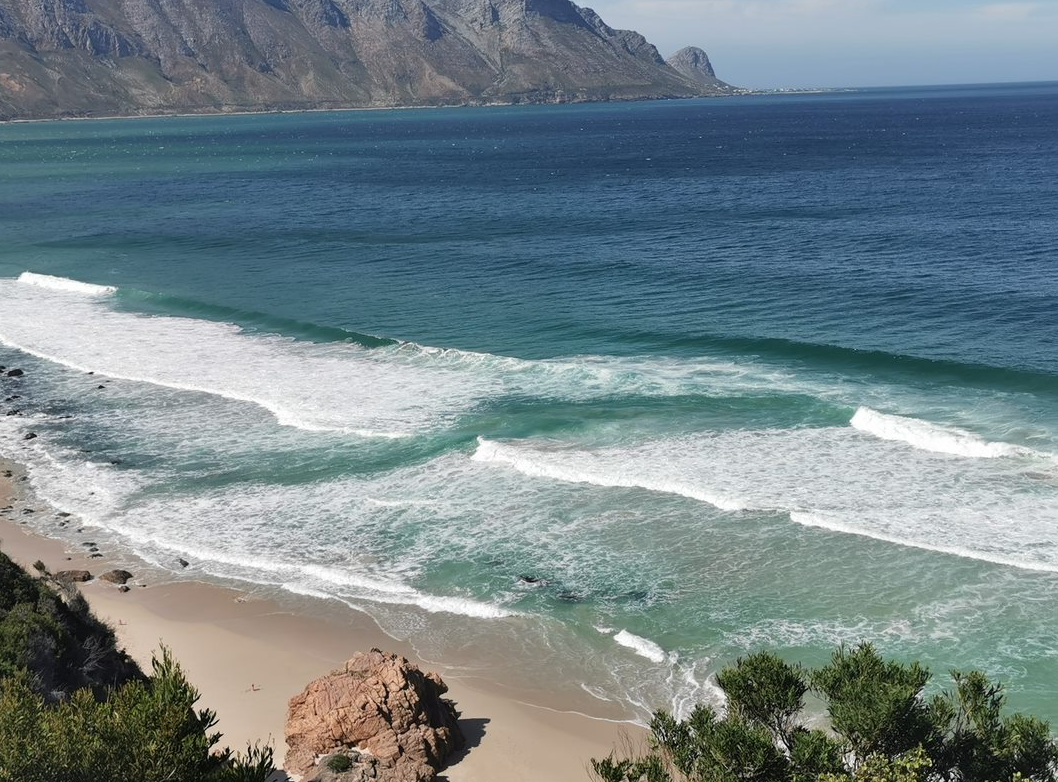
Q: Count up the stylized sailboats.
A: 0